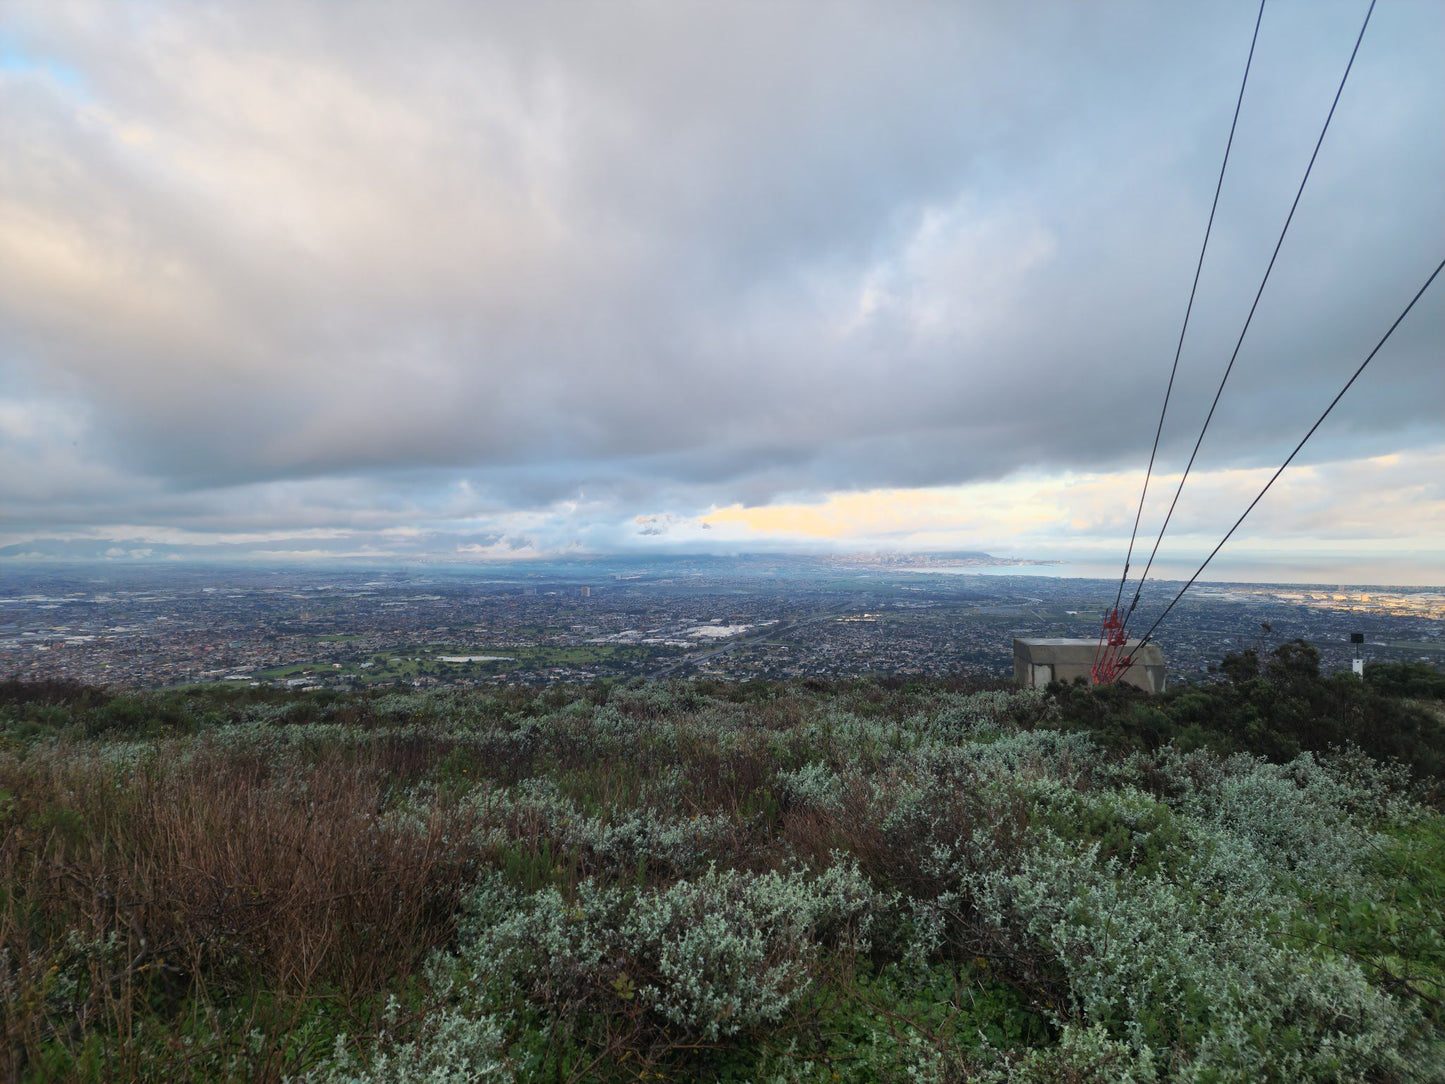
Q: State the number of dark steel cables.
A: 3